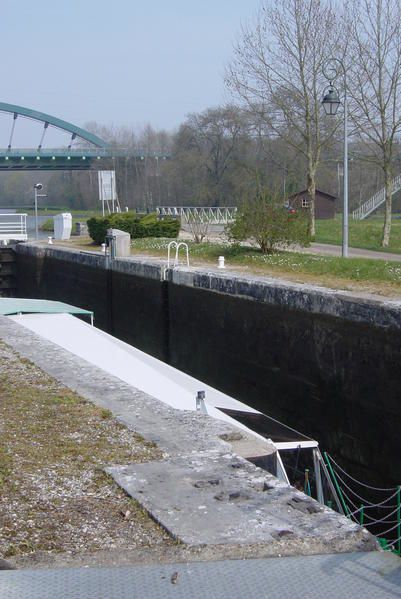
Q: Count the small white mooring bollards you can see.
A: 3